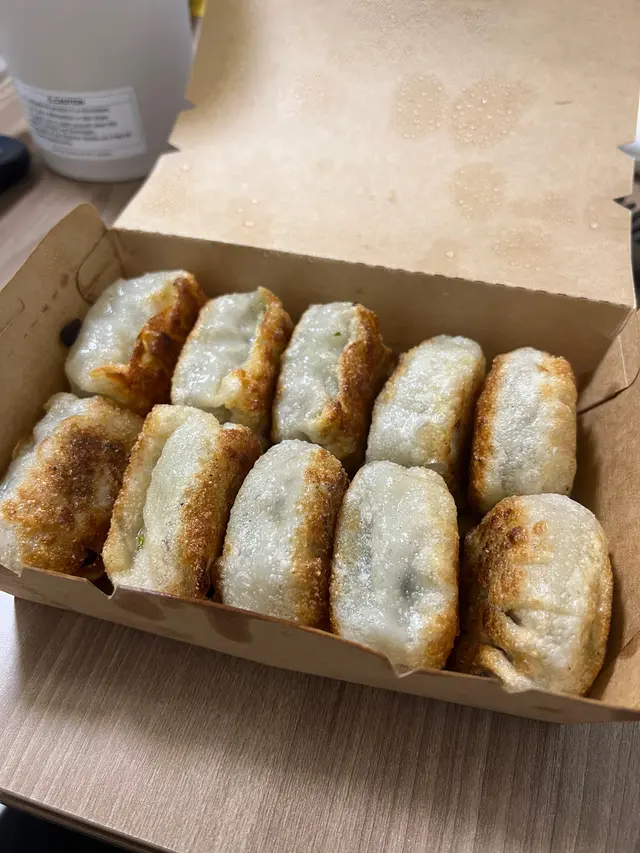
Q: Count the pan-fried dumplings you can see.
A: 10